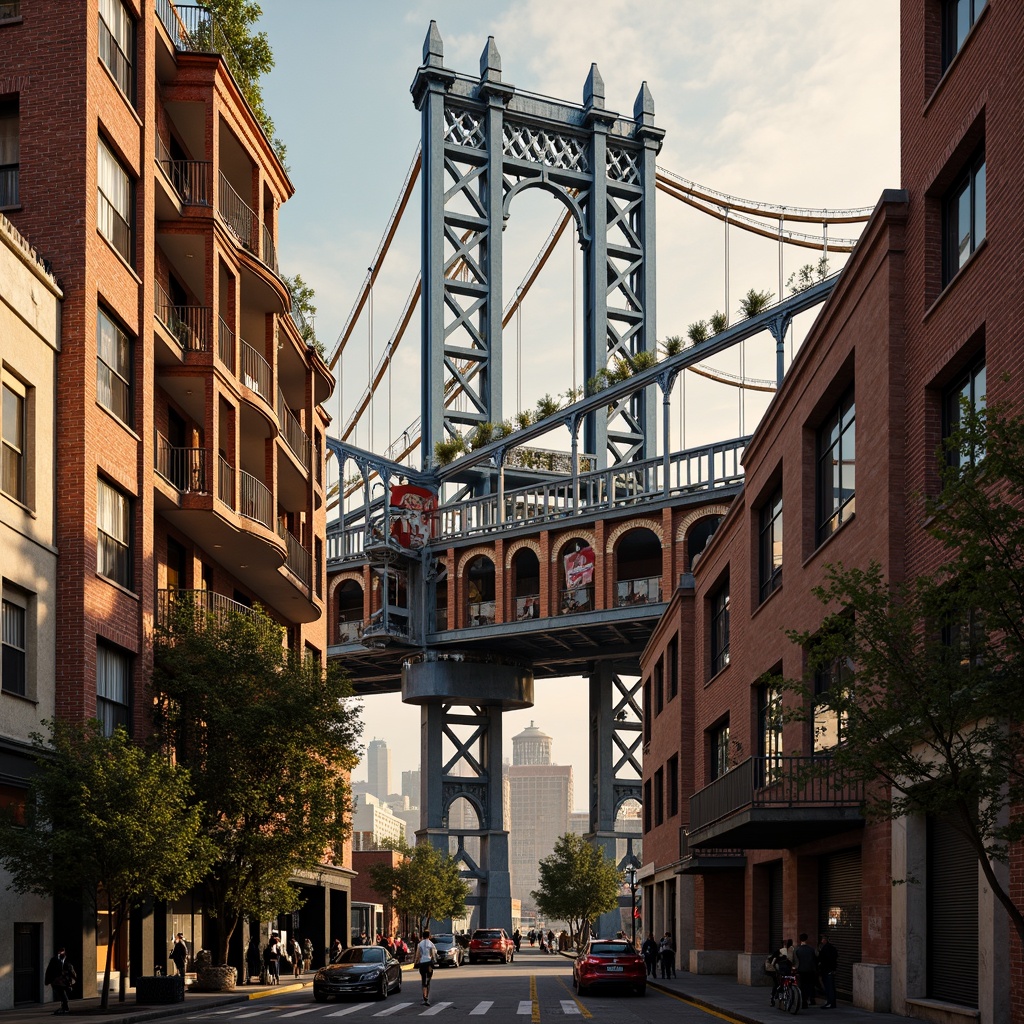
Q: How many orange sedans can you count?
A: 0